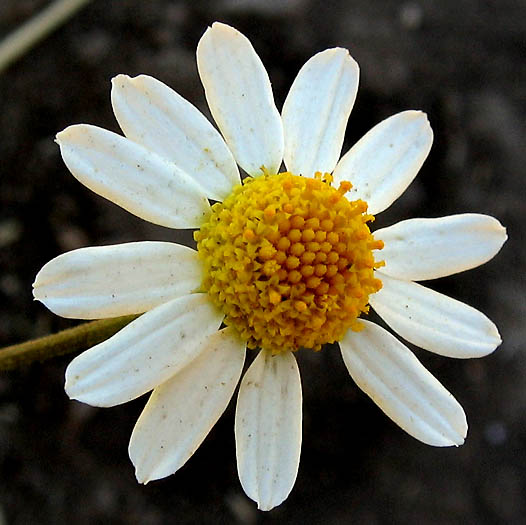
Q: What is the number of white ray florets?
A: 12